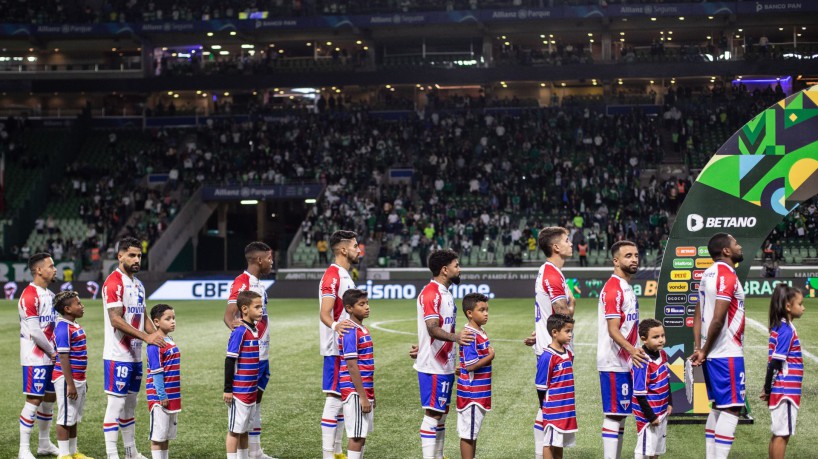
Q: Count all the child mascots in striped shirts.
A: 8